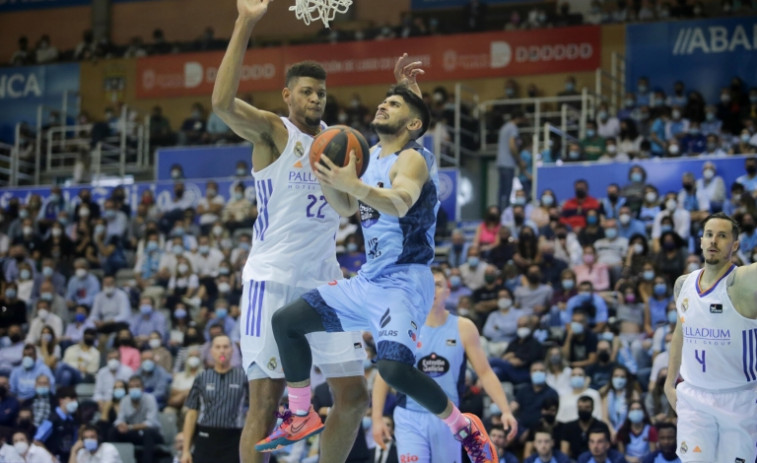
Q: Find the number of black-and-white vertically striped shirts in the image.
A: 1